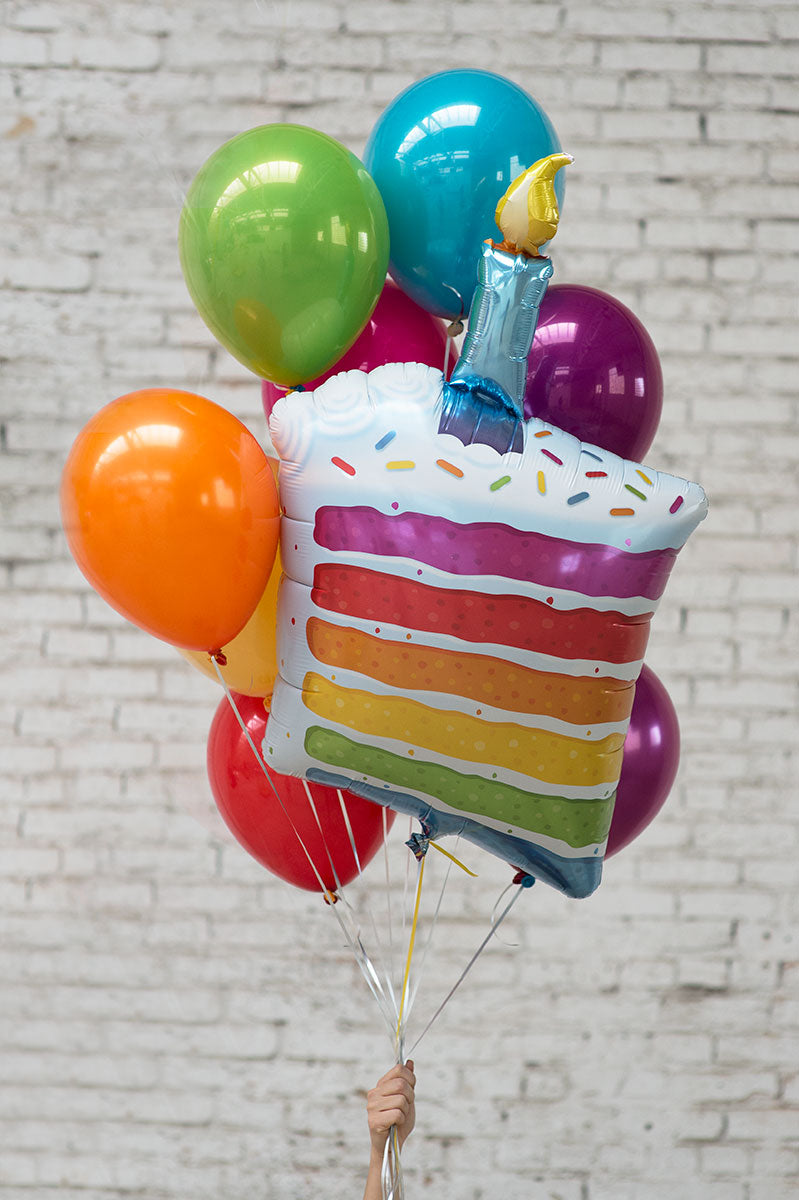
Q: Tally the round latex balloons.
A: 8